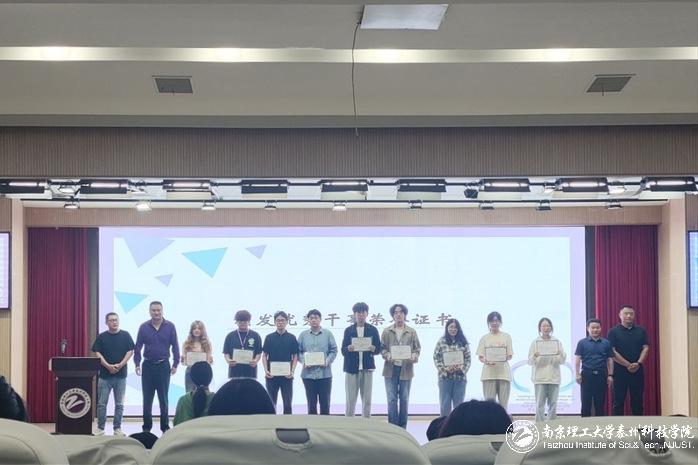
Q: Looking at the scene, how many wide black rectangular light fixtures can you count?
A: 9